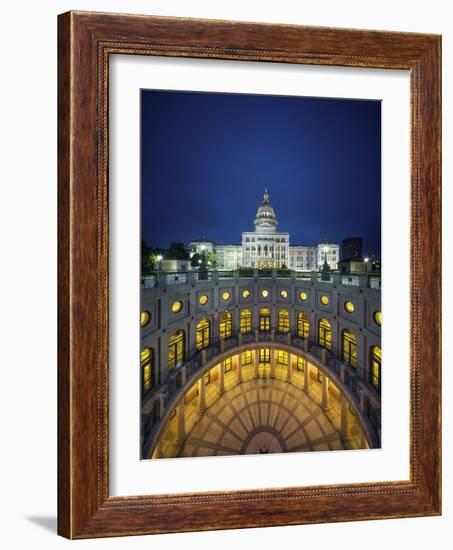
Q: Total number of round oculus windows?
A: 11